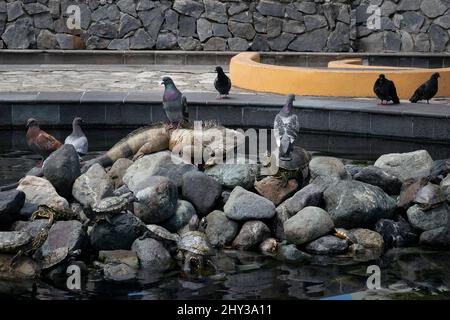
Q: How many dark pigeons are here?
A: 3